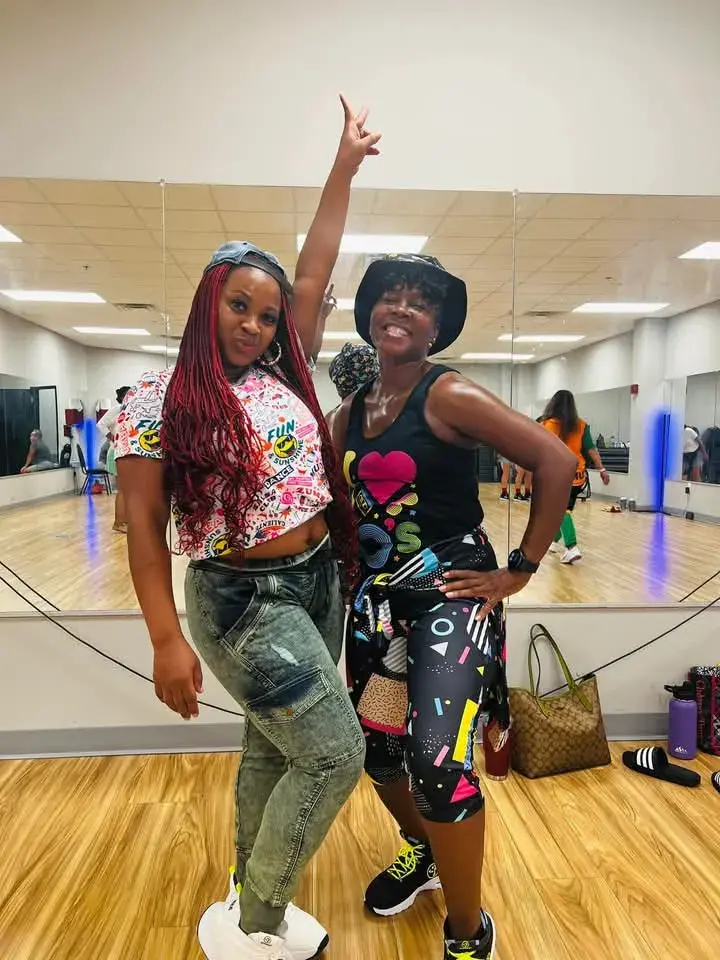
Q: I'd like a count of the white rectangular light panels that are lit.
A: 12